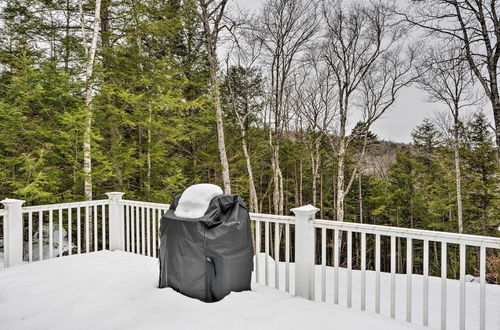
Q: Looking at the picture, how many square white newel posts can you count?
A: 3